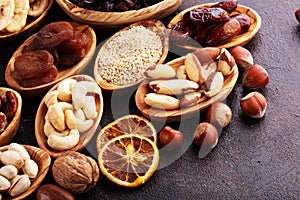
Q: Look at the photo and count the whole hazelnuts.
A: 6